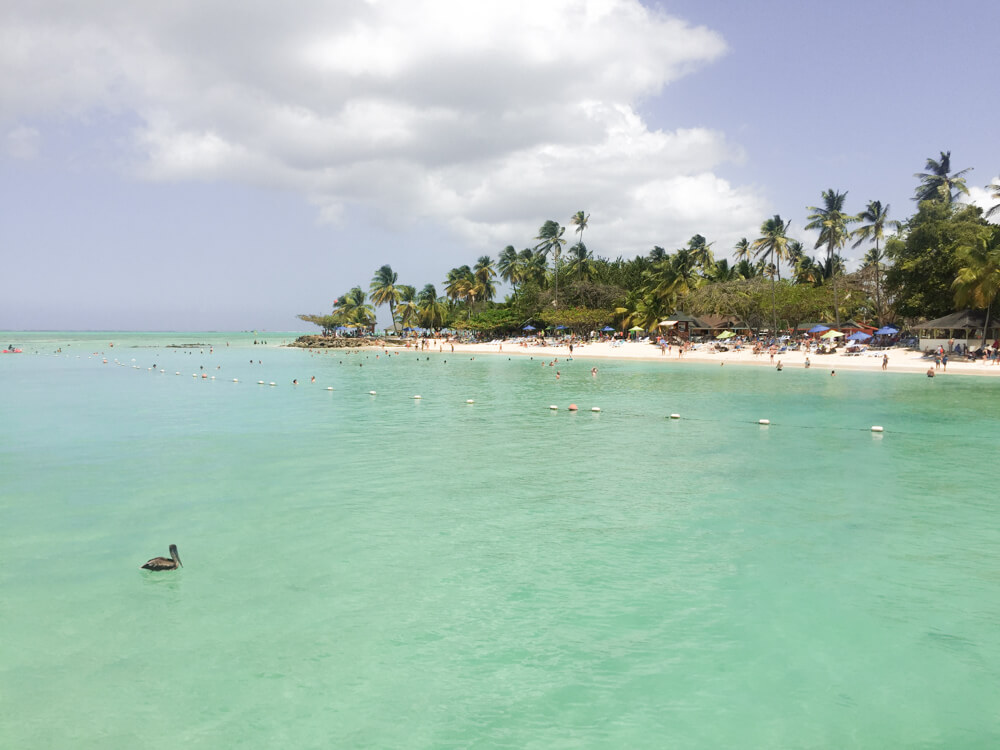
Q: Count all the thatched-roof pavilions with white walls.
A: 1